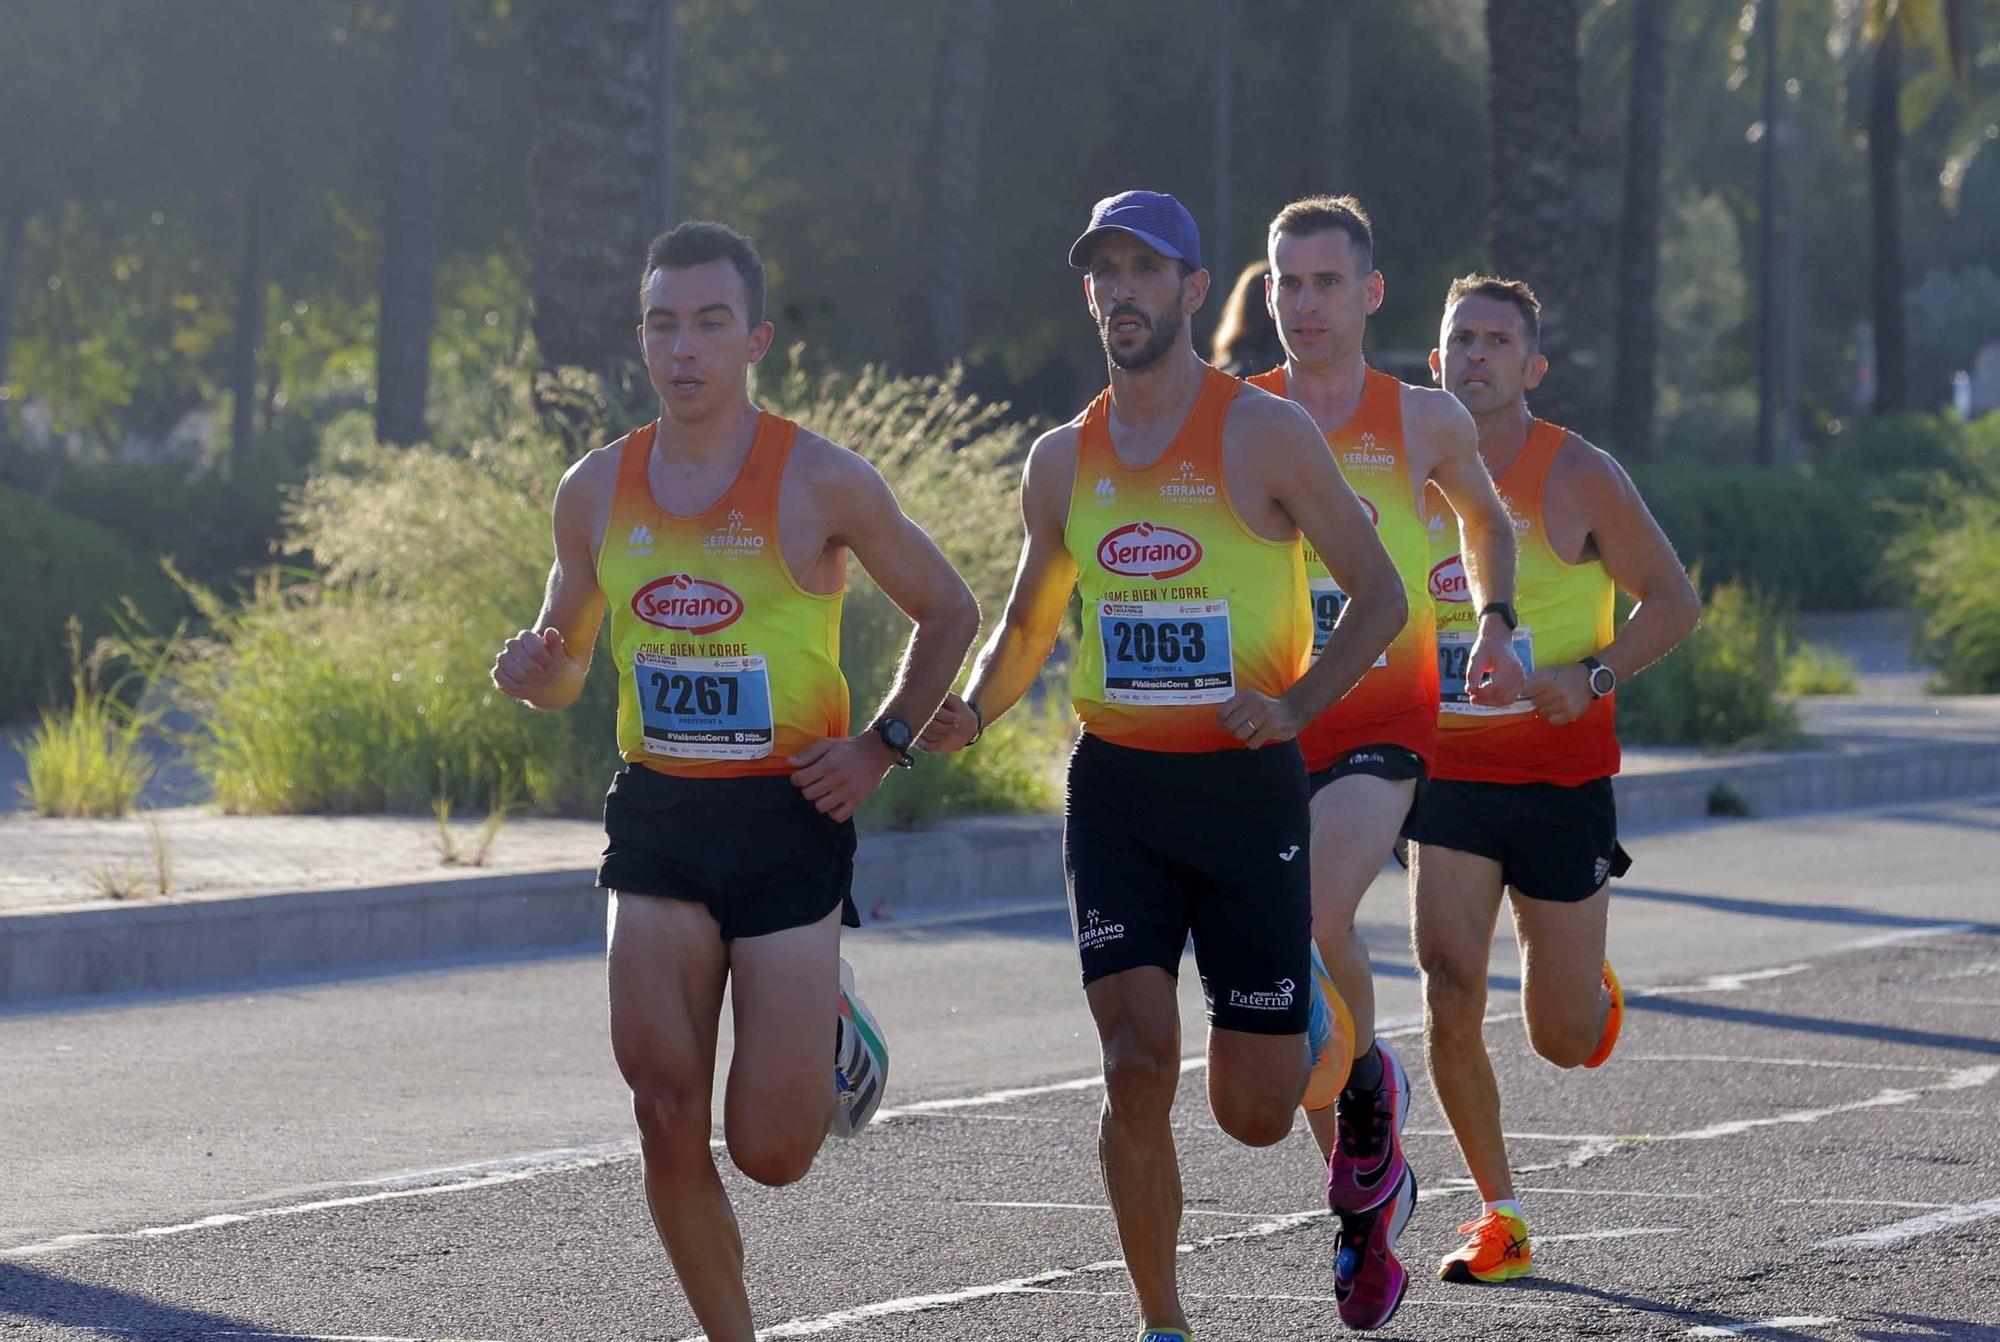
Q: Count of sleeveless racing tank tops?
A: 4